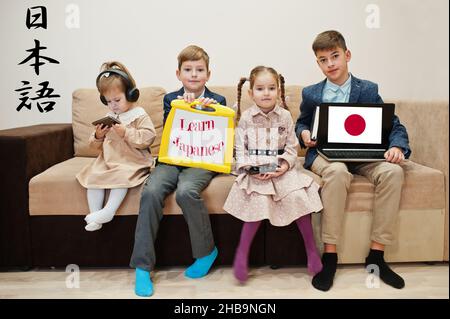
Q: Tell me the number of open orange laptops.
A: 0